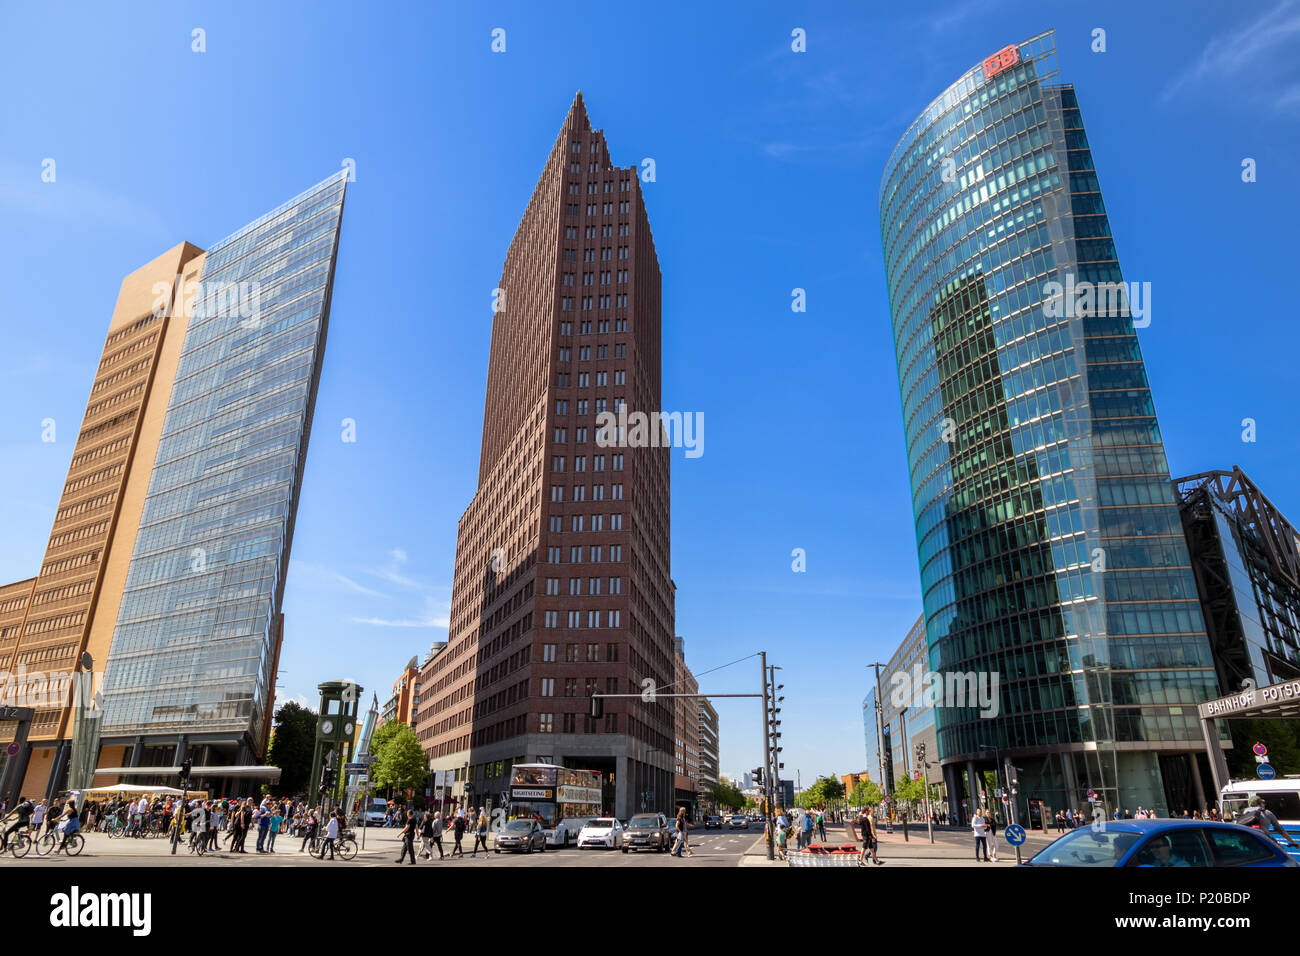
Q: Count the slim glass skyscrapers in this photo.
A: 2